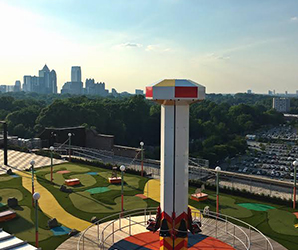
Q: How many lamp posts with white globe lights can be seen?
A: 8